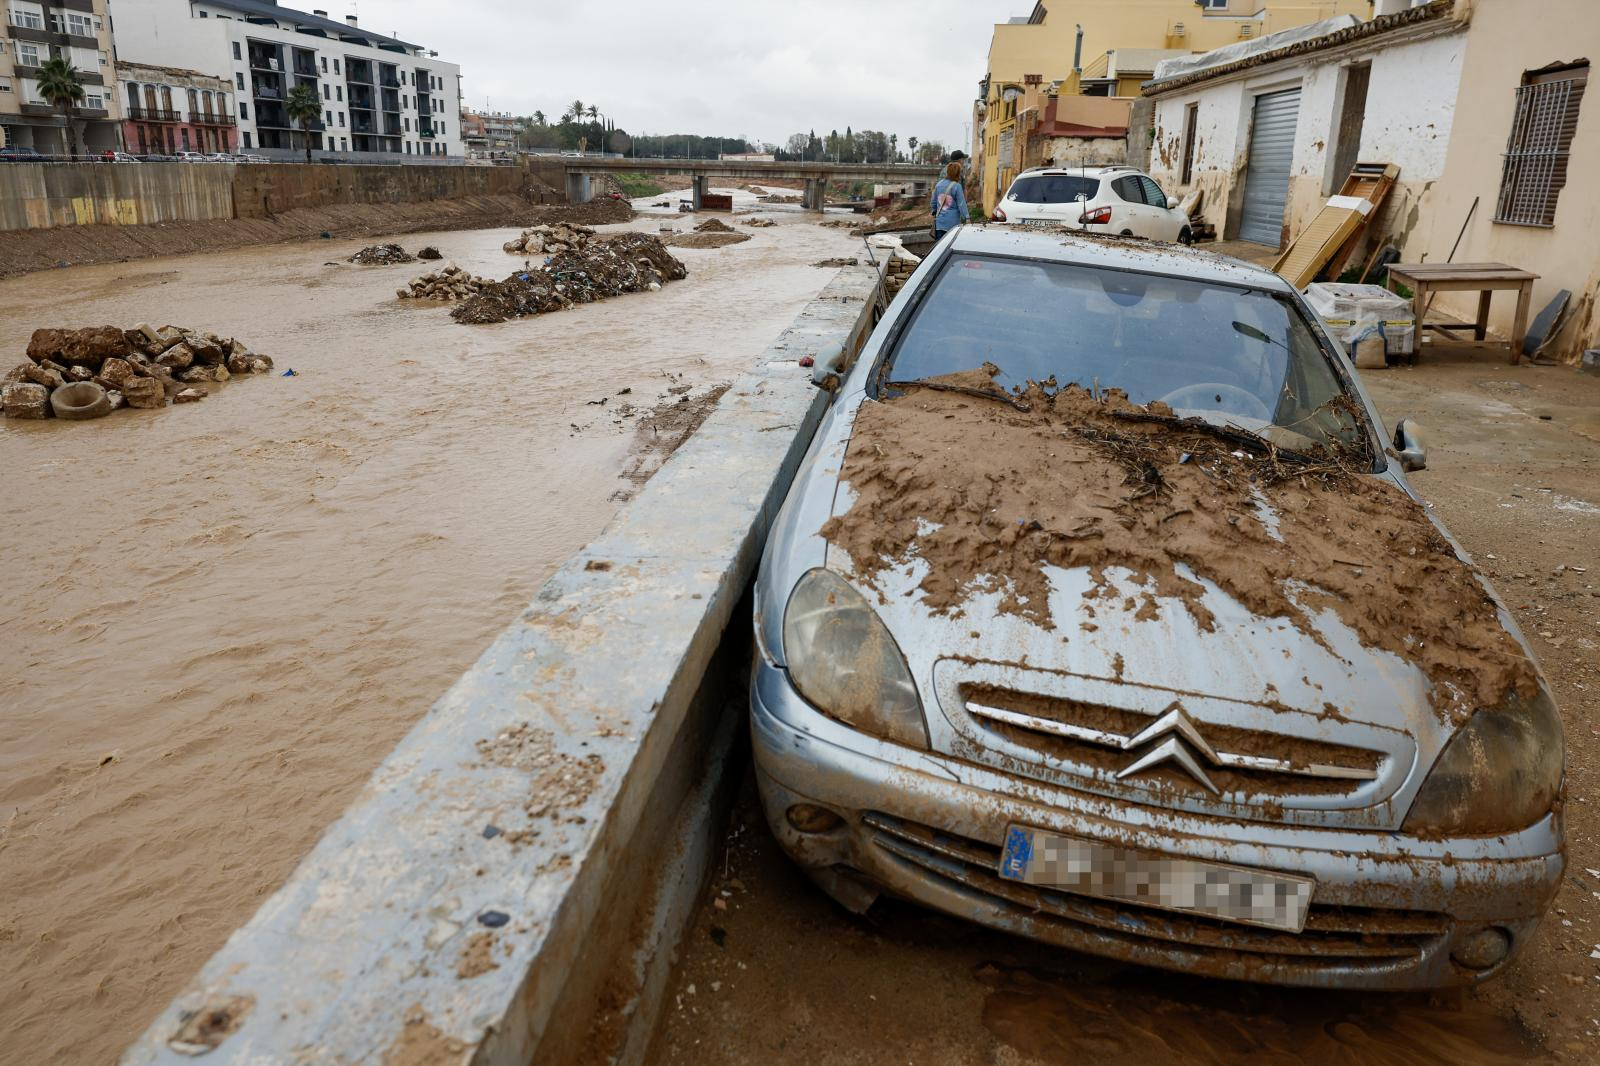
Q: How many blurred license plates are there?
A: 1